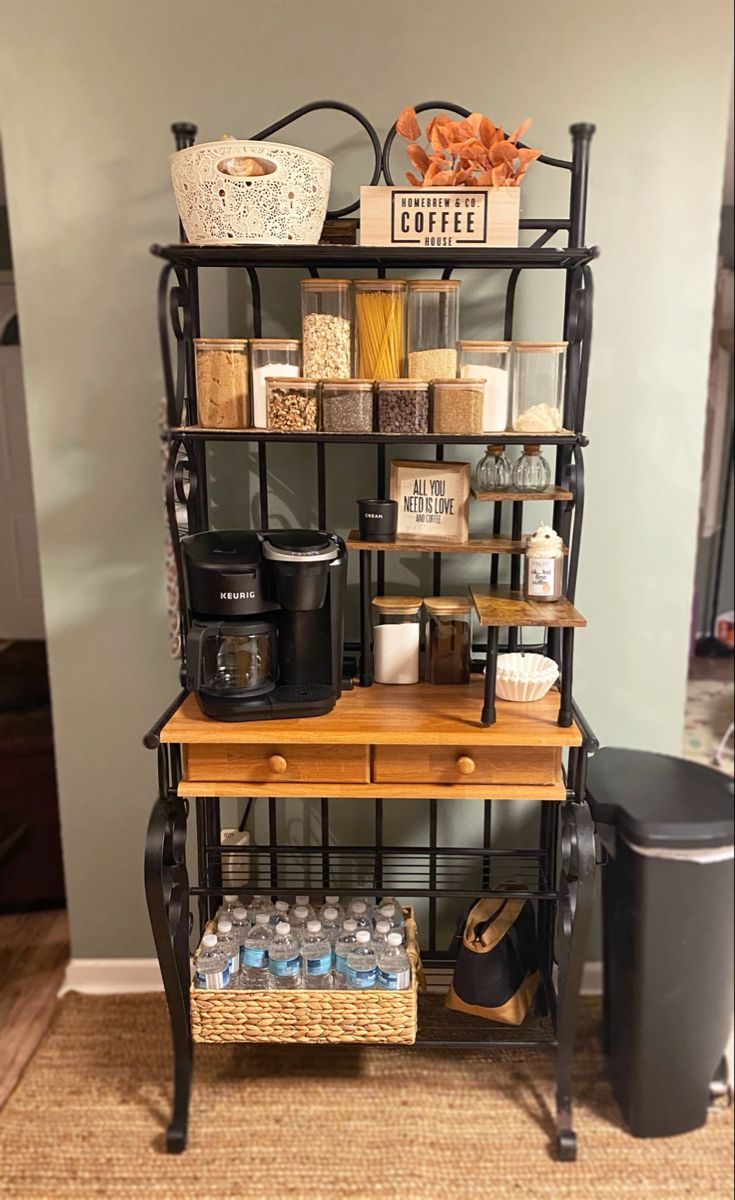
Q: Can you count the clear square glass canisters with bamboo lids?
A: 13